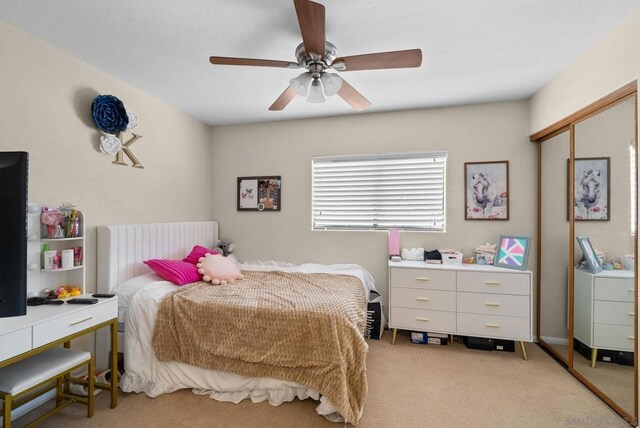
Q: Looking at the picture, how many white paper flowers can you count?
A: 2